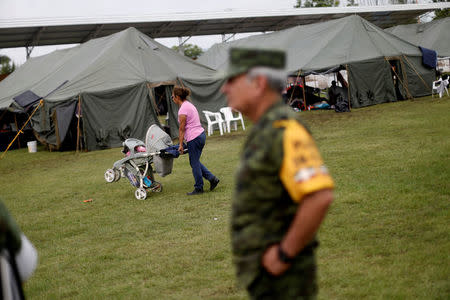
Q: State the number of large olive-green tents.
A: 3